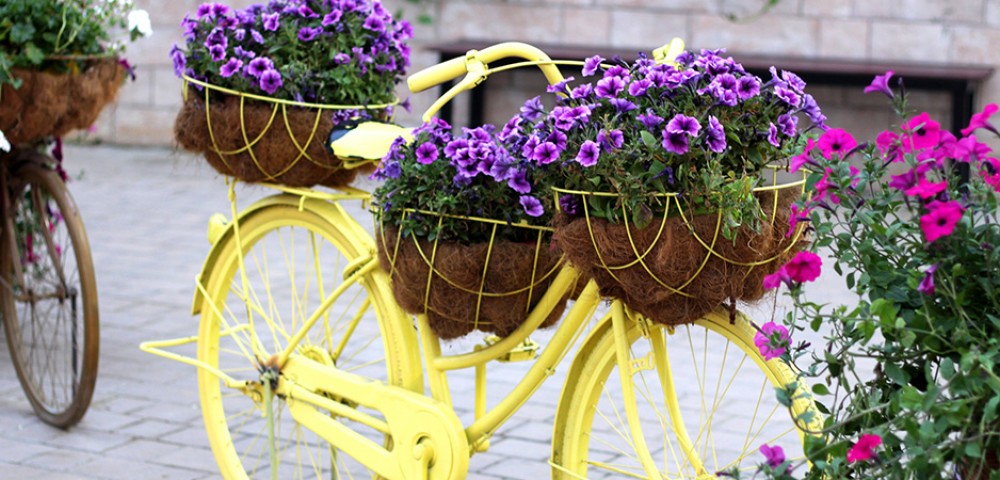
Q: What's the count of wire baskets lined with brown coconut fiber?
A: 4